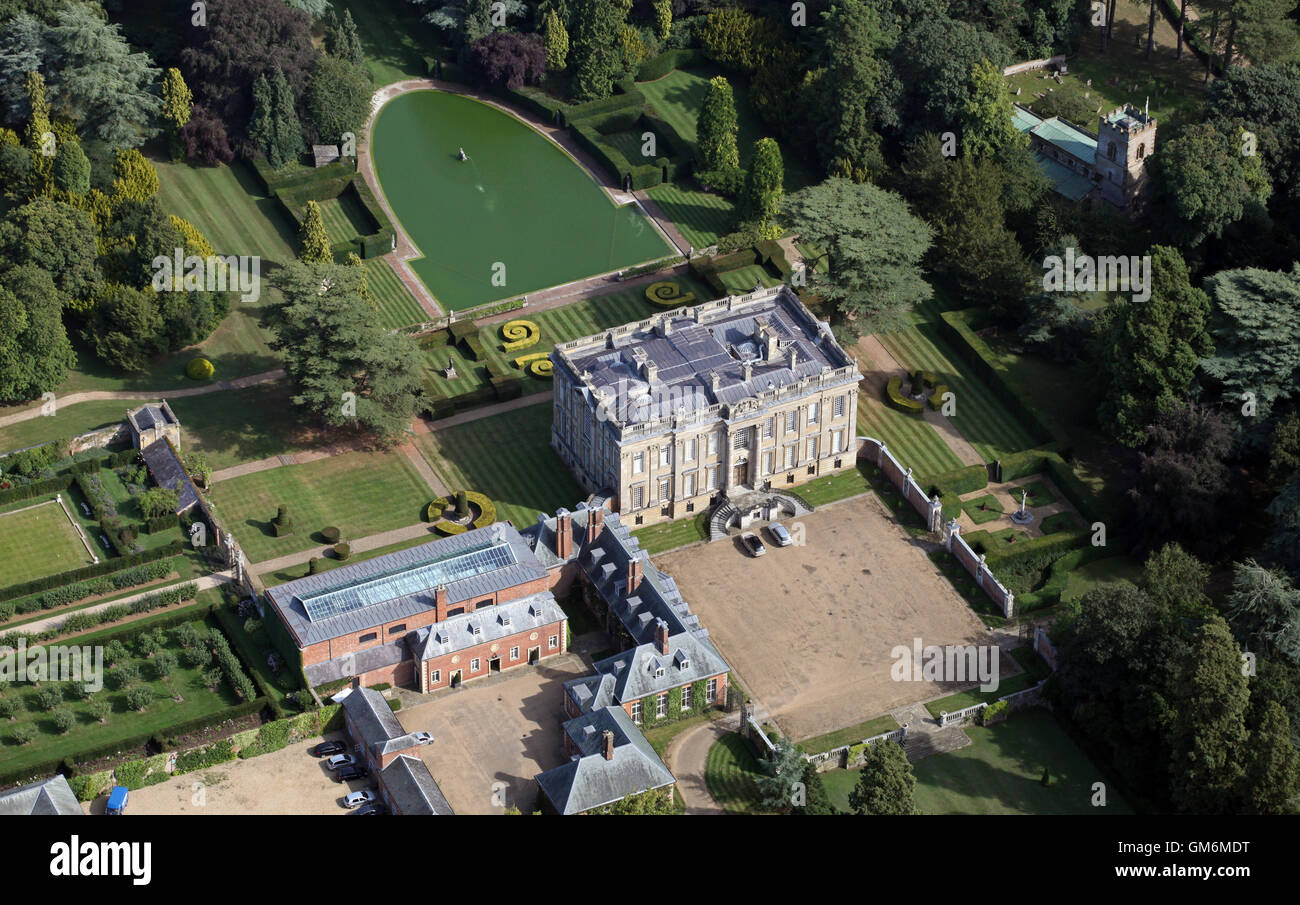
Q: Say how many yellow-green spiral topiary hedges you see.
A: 3